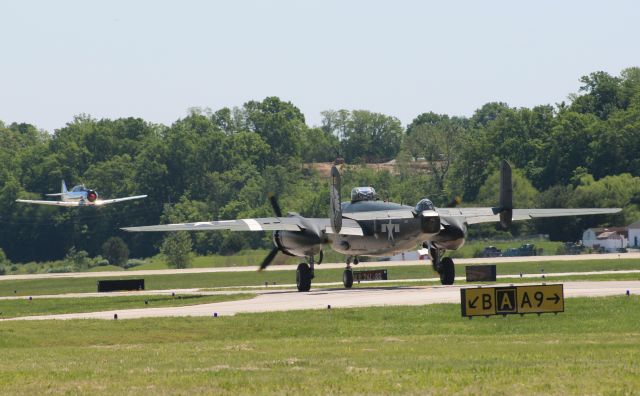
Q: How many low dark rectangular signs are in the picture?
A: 3